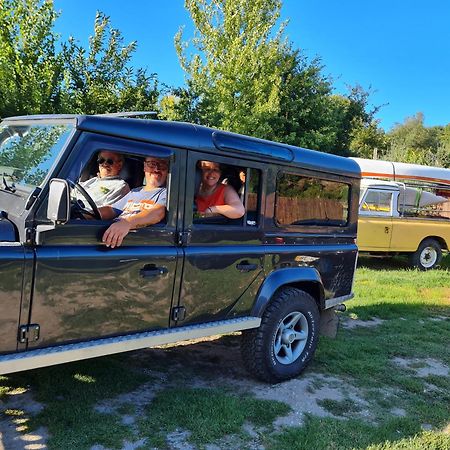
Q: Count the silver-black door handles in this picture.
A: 2